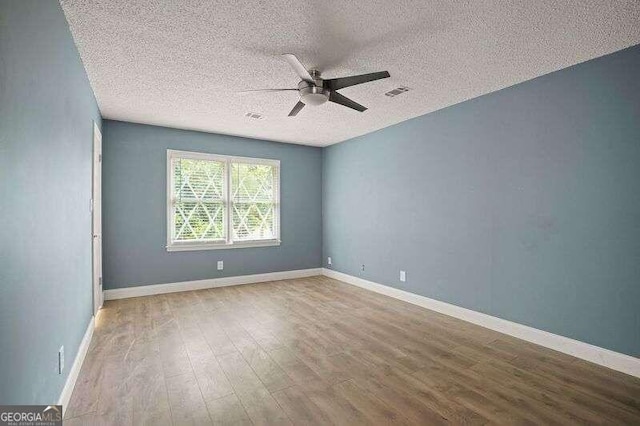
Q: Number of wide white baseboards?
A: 3